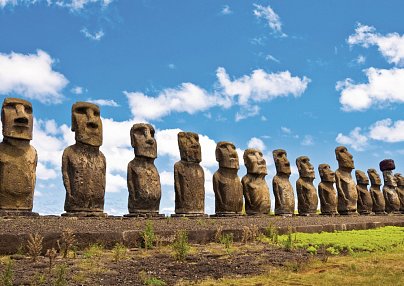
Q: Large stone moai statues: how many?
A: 14